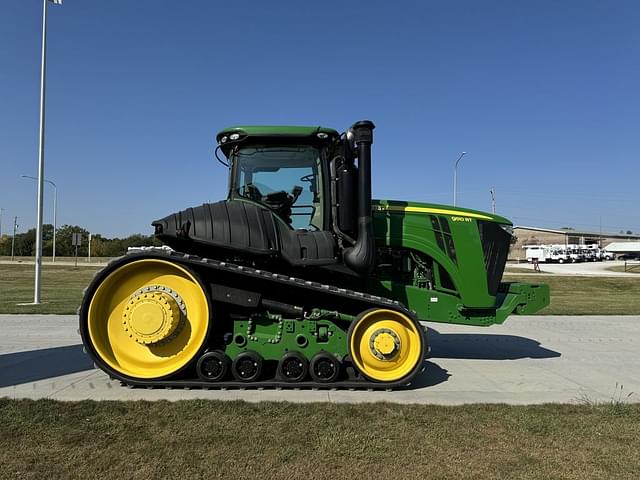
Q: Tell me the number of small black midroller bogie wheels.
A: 4